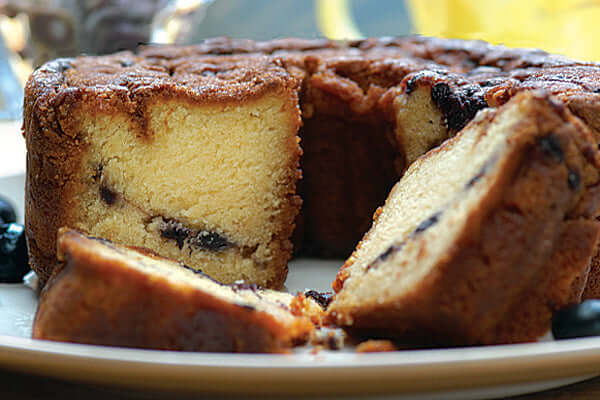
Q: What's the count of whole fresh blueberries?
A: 3